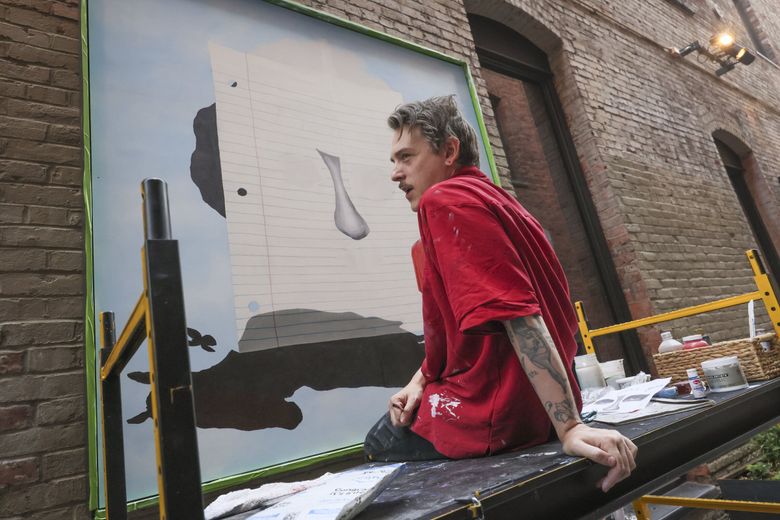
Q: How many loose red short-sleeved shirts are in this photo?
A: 1